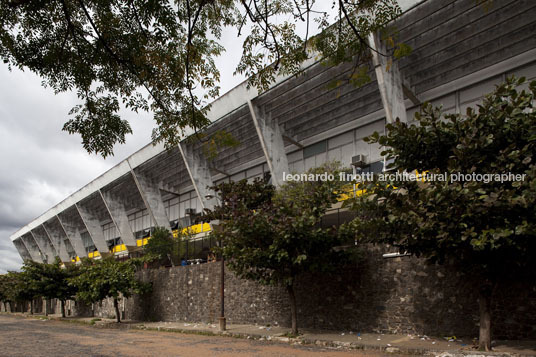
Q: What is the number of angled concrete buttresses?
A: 11